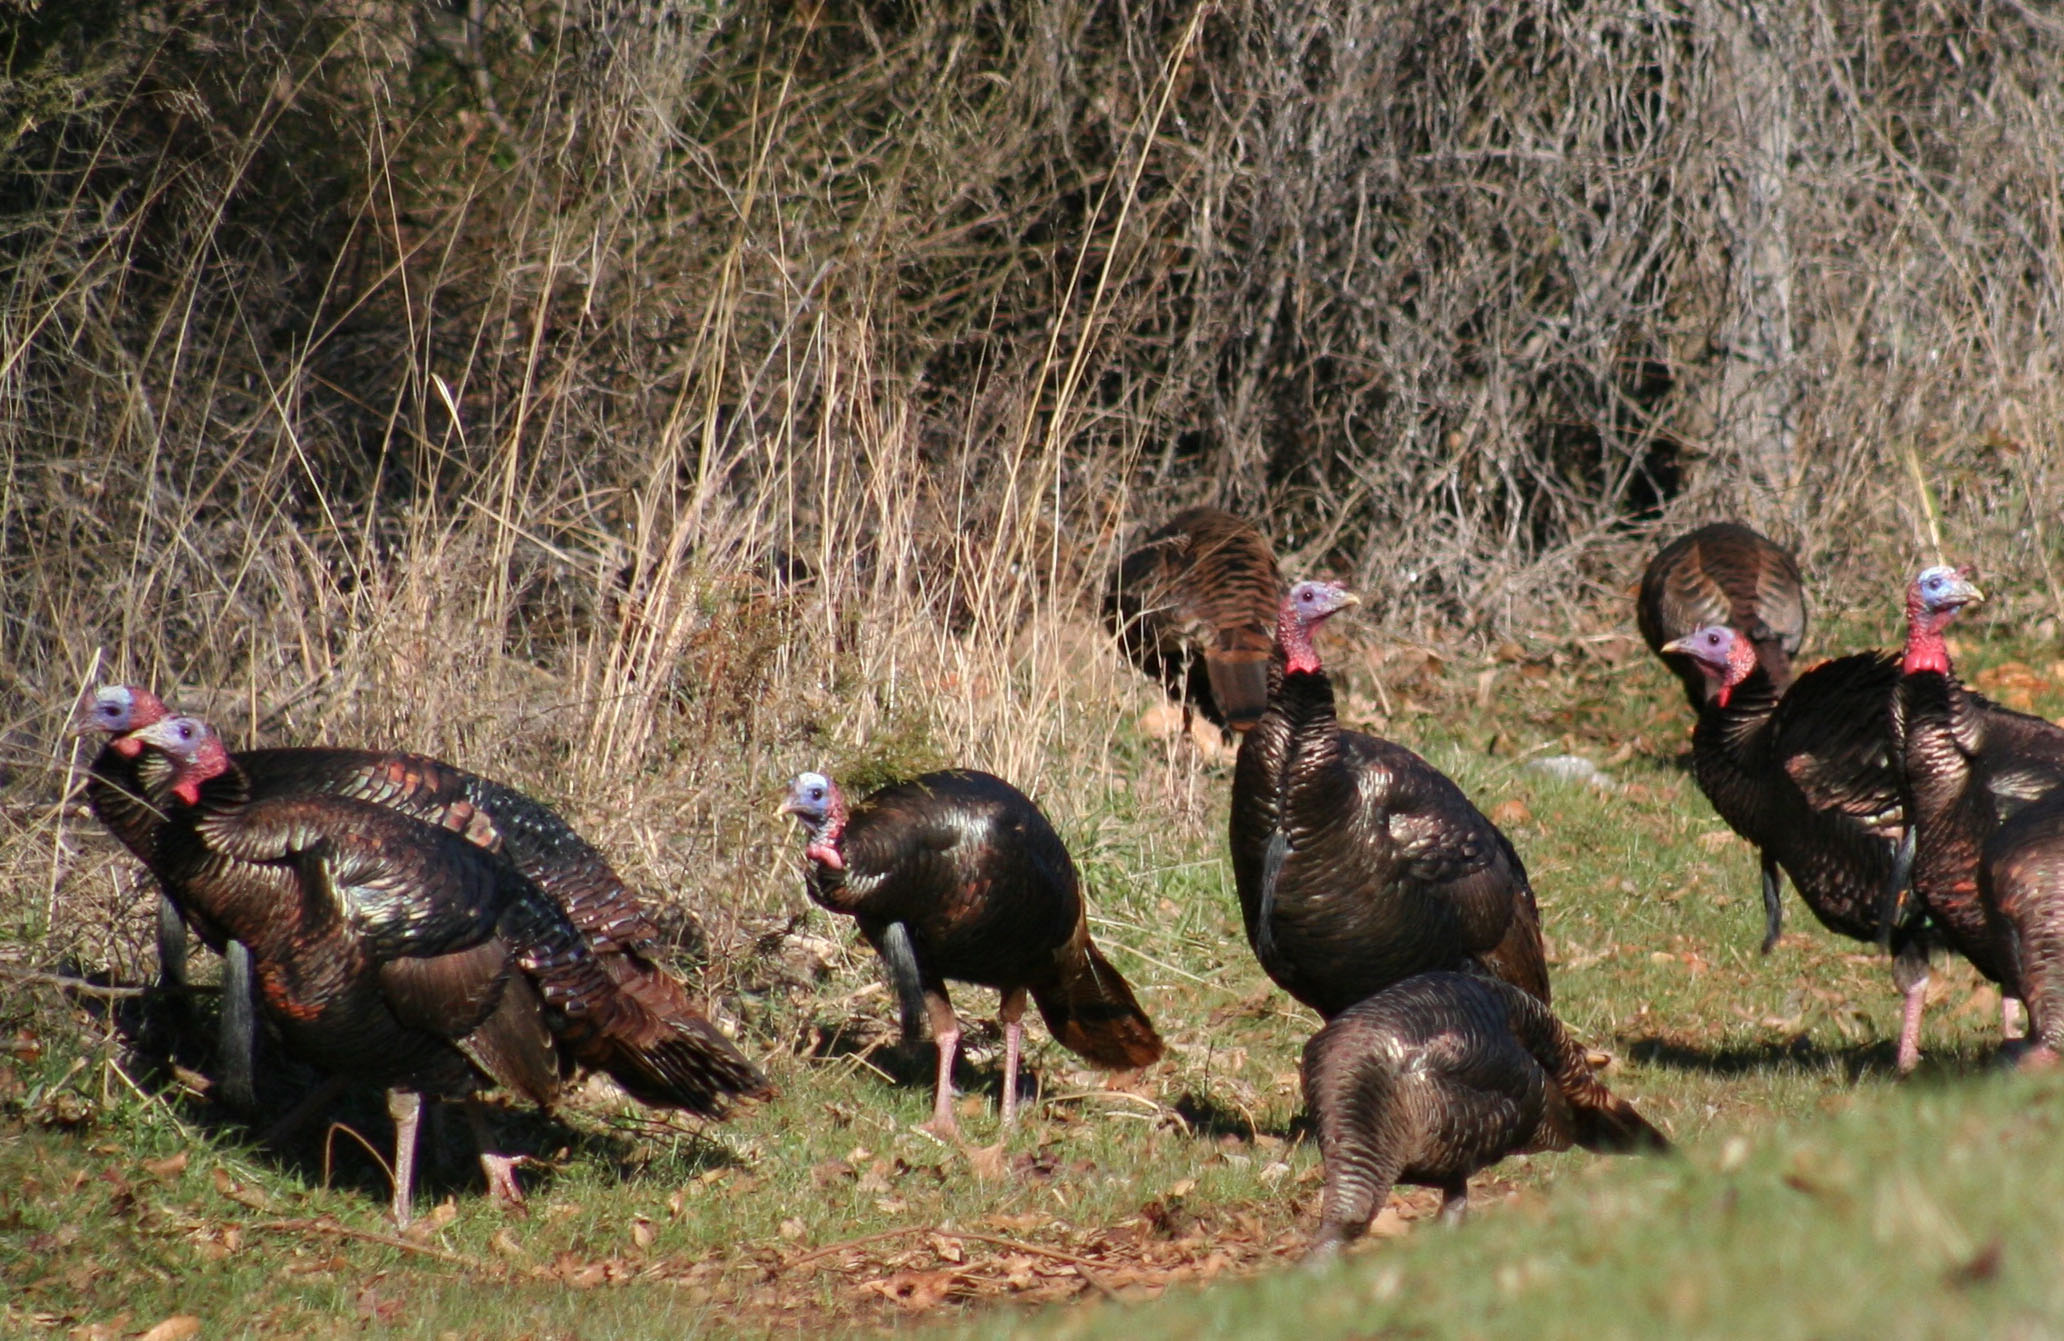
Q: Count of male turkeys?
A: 6